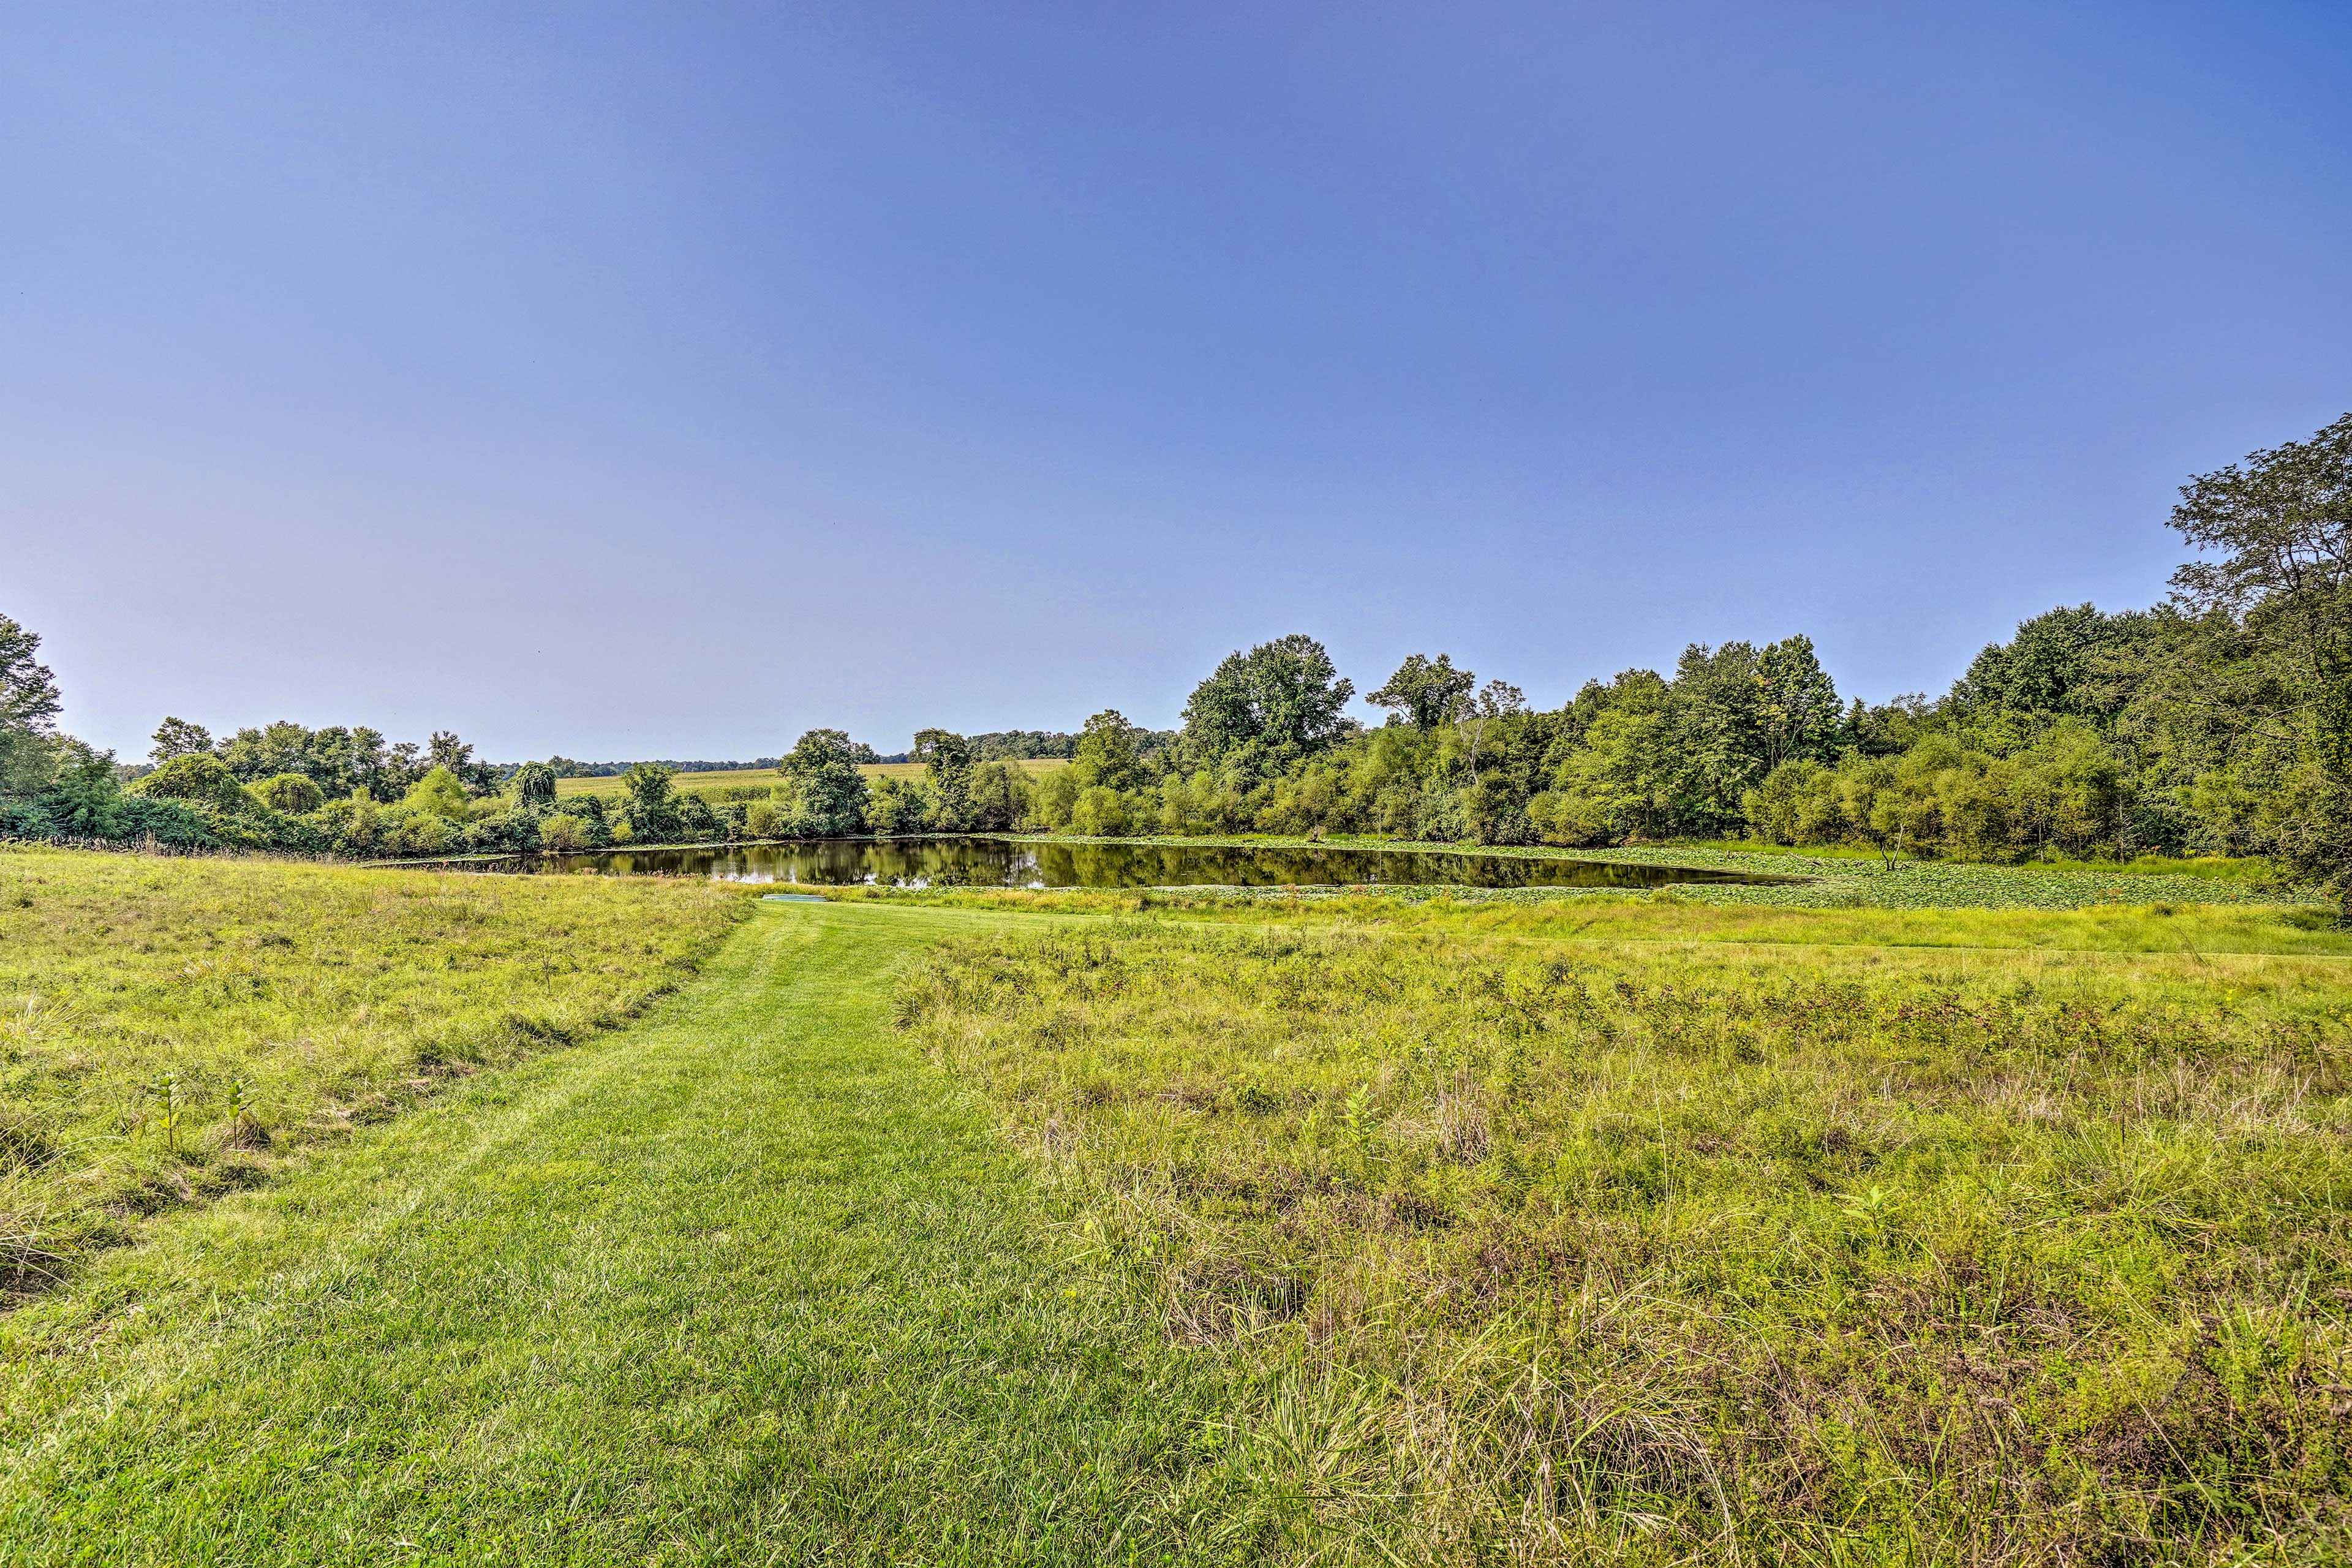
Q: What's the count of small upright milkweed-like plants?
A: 4